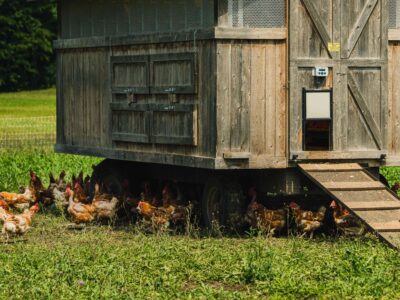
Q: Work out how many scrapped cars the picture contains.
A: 0